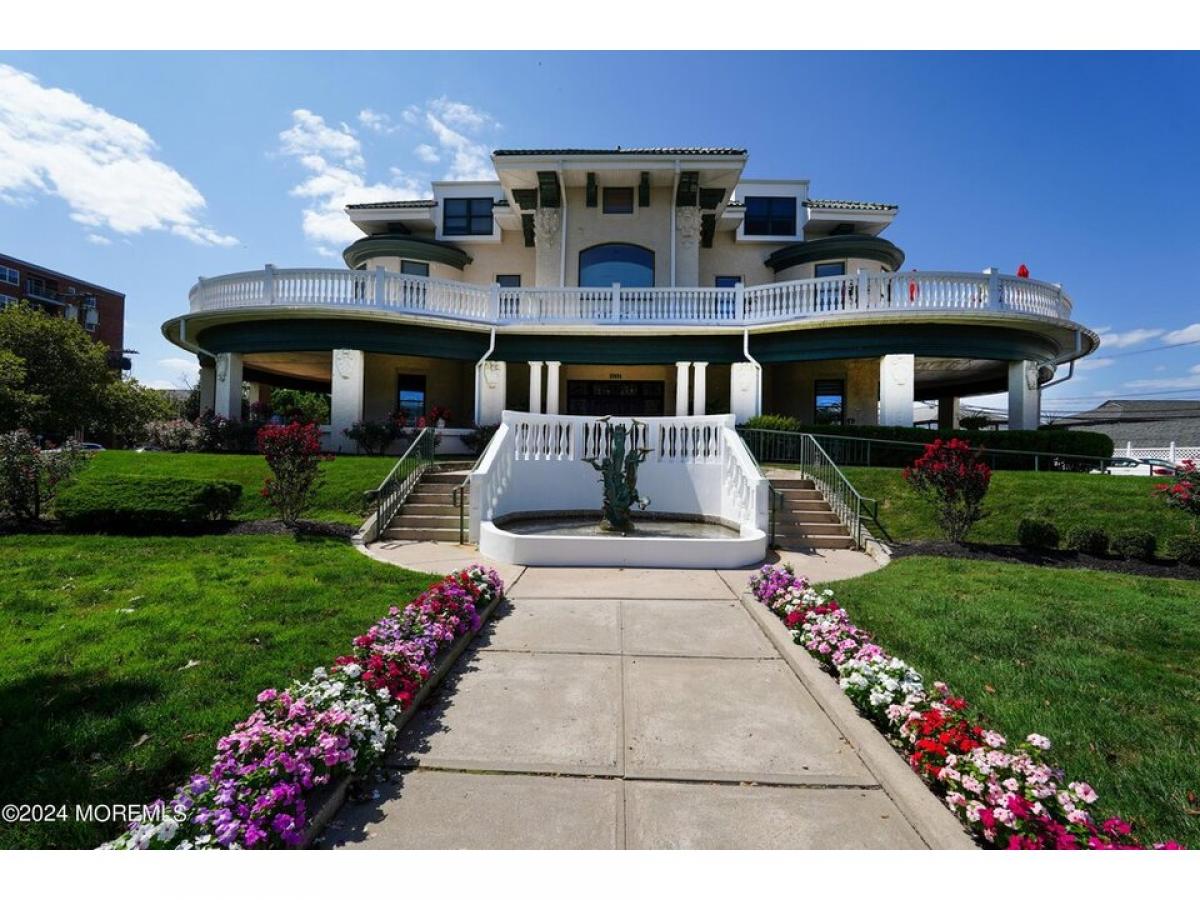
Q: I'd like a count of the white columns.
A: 10